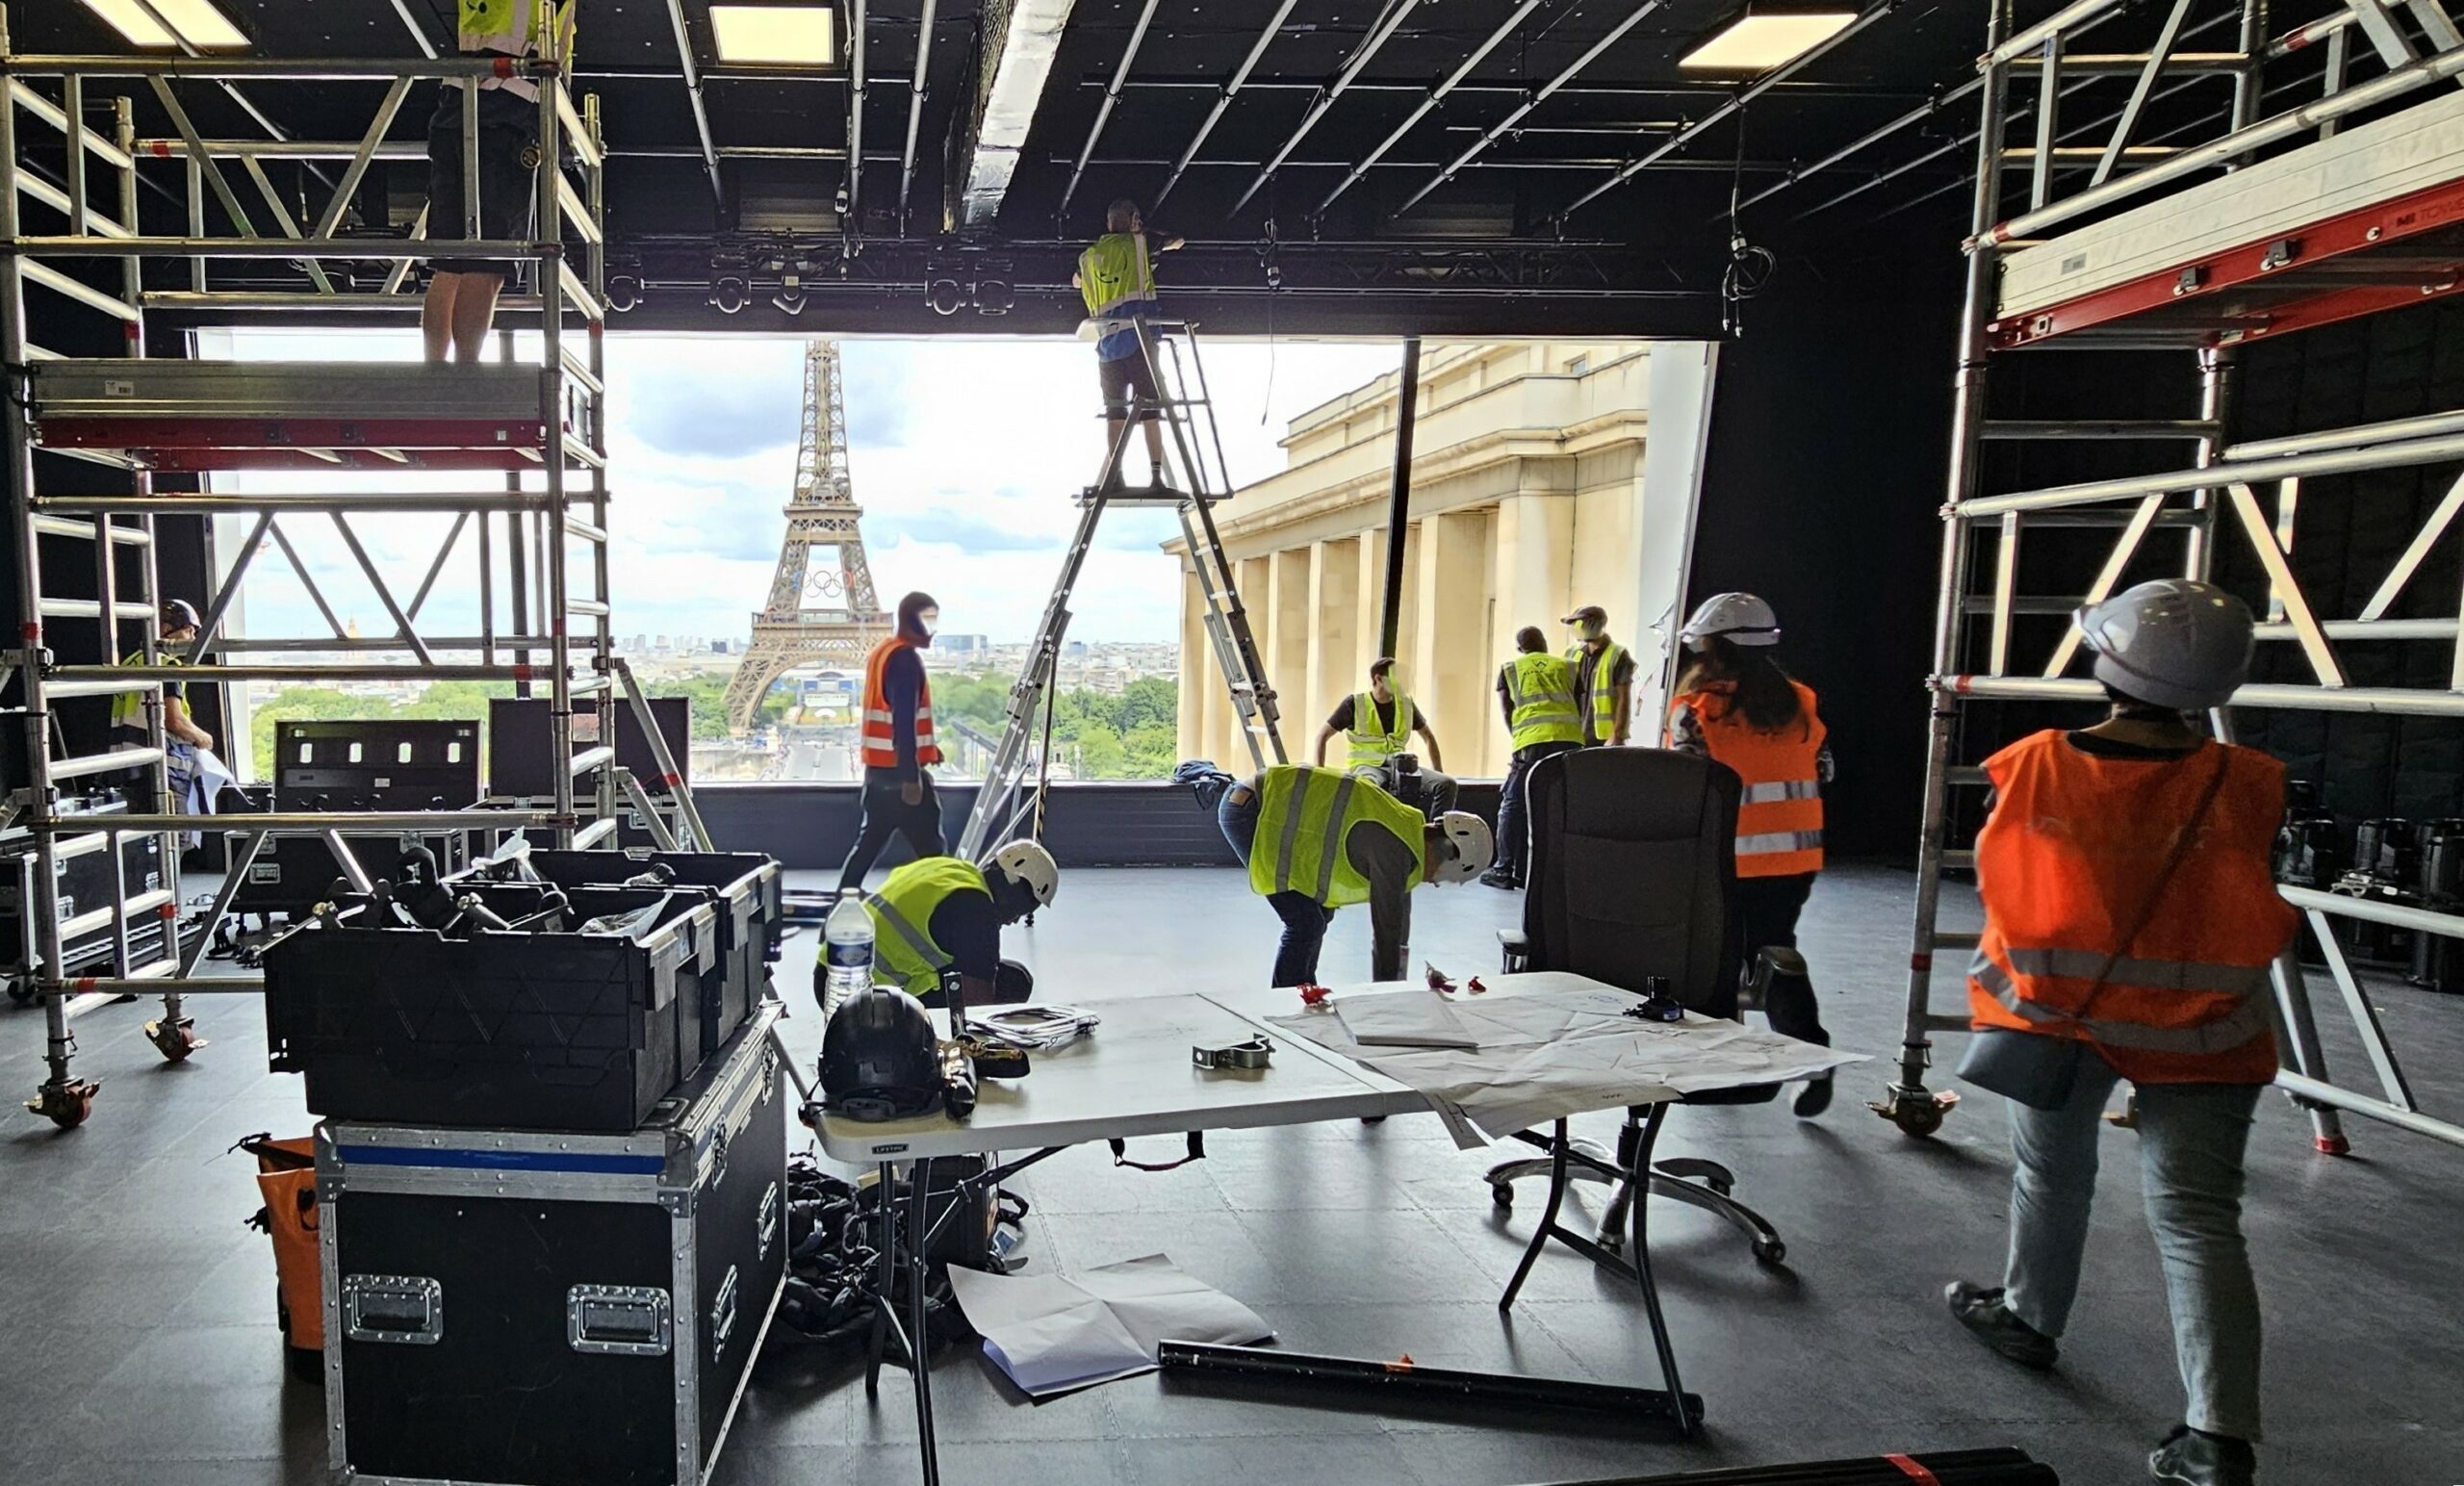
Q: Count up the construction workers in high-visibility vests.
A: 11